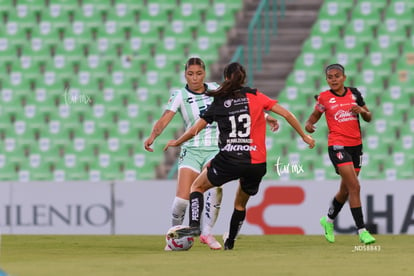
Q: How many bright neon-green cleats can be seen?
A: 2